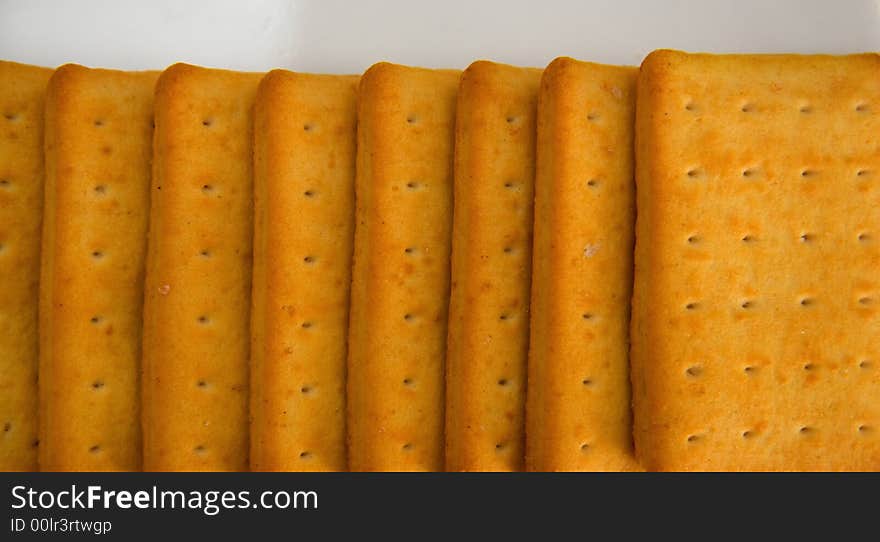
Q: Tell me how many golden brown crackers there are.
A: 8